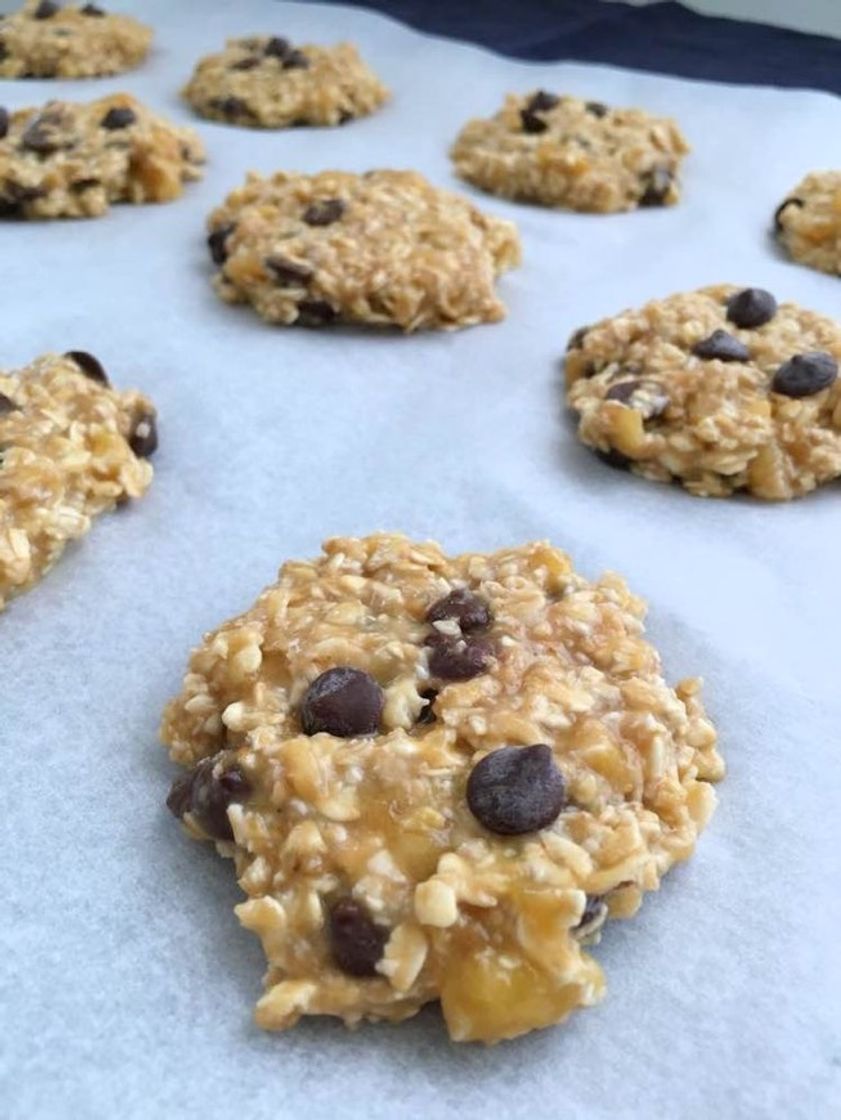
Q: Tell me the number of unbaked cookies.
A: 9